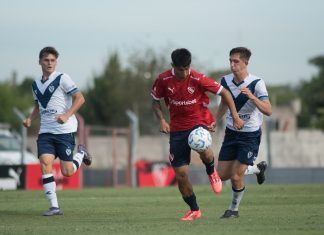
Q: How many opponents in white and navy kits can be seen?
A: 2